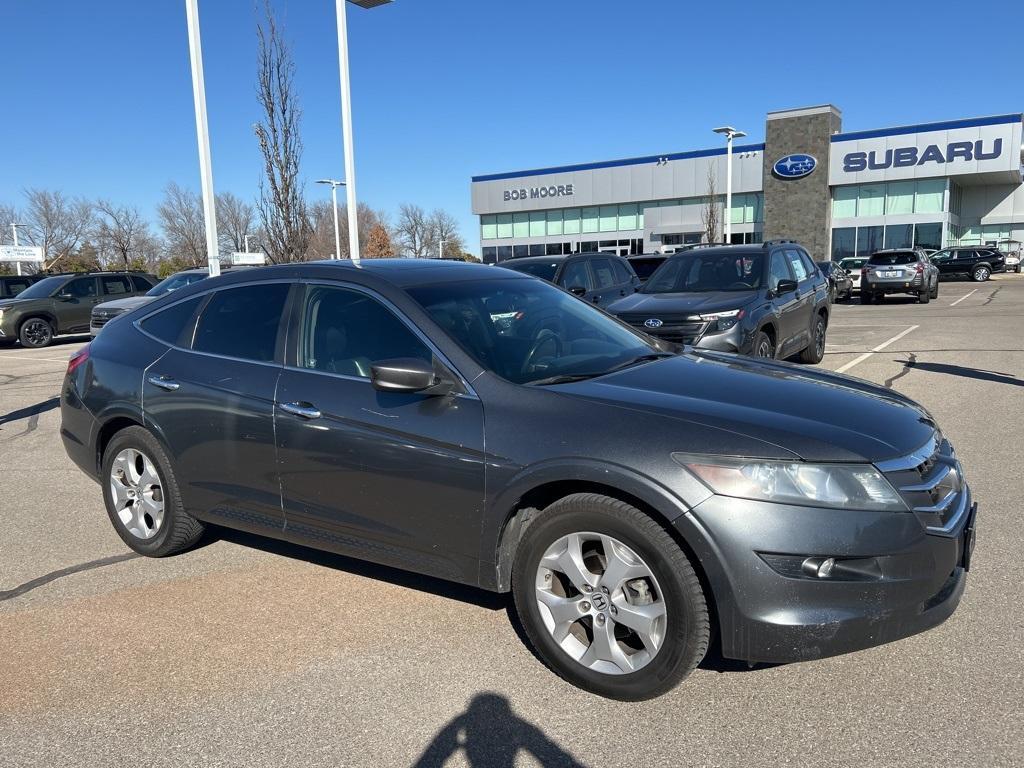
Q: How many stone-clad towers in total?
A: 1